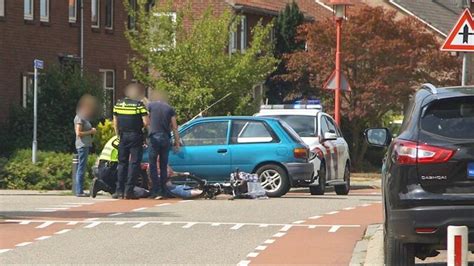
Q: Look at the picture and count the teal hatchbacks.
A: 1